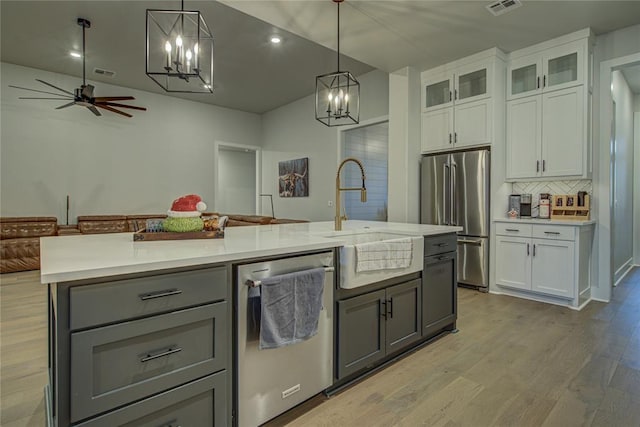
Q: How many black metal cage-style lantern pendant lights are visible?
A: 2